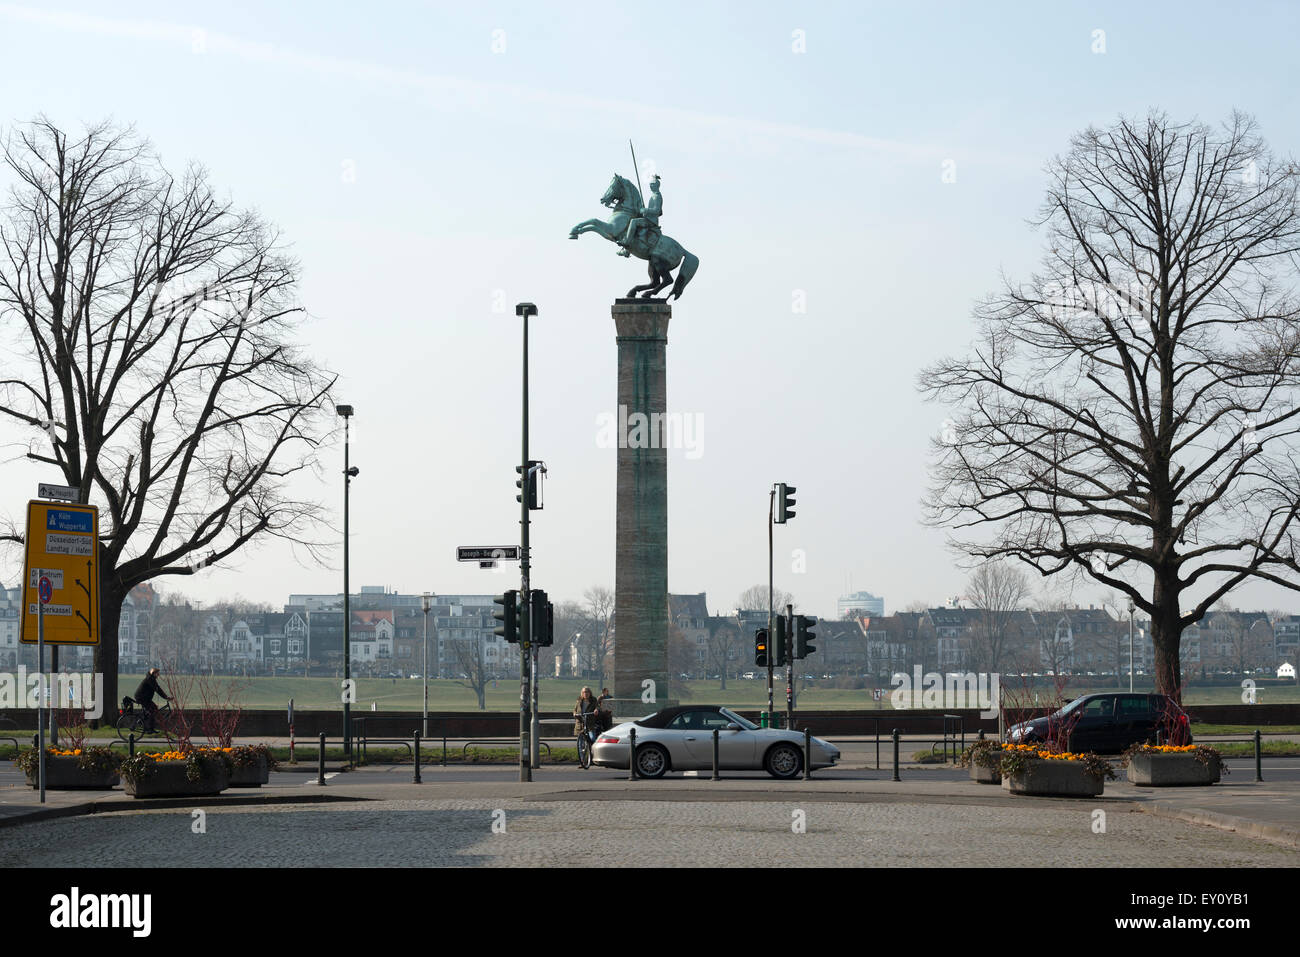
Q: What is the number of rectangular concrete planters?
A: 6